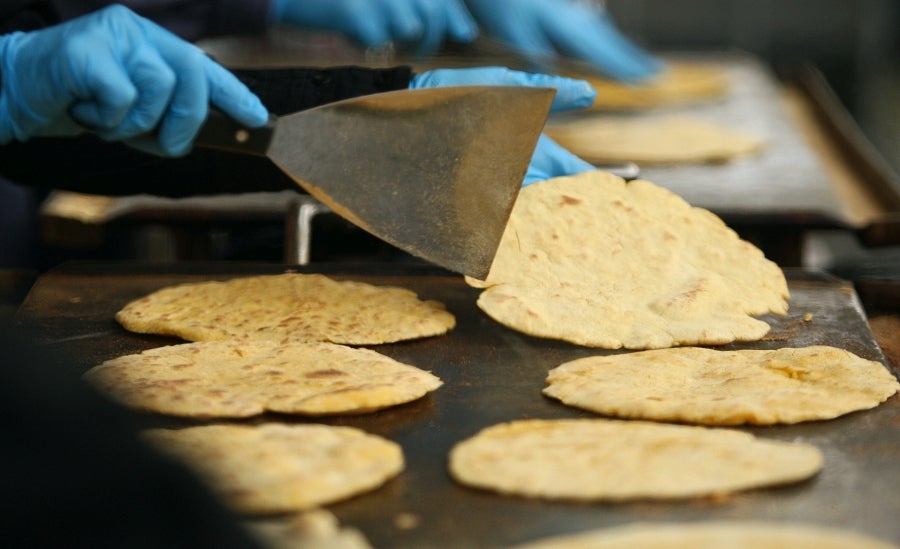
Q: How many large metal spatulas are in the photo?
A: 1